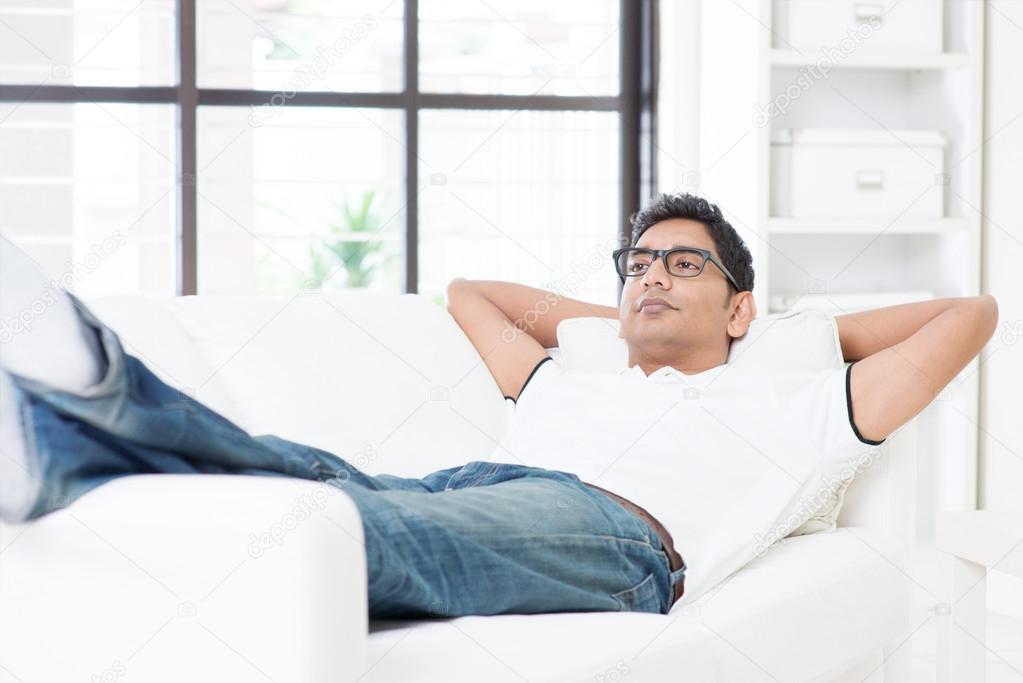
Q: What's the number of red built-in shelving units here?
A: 0